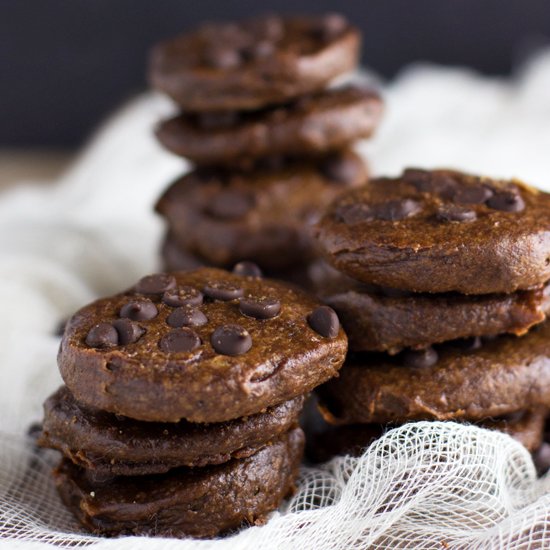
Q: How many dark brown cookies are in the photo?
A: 11